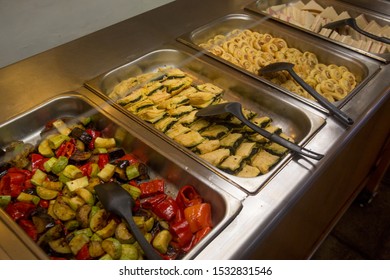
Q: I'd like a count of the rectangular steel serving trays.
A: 4